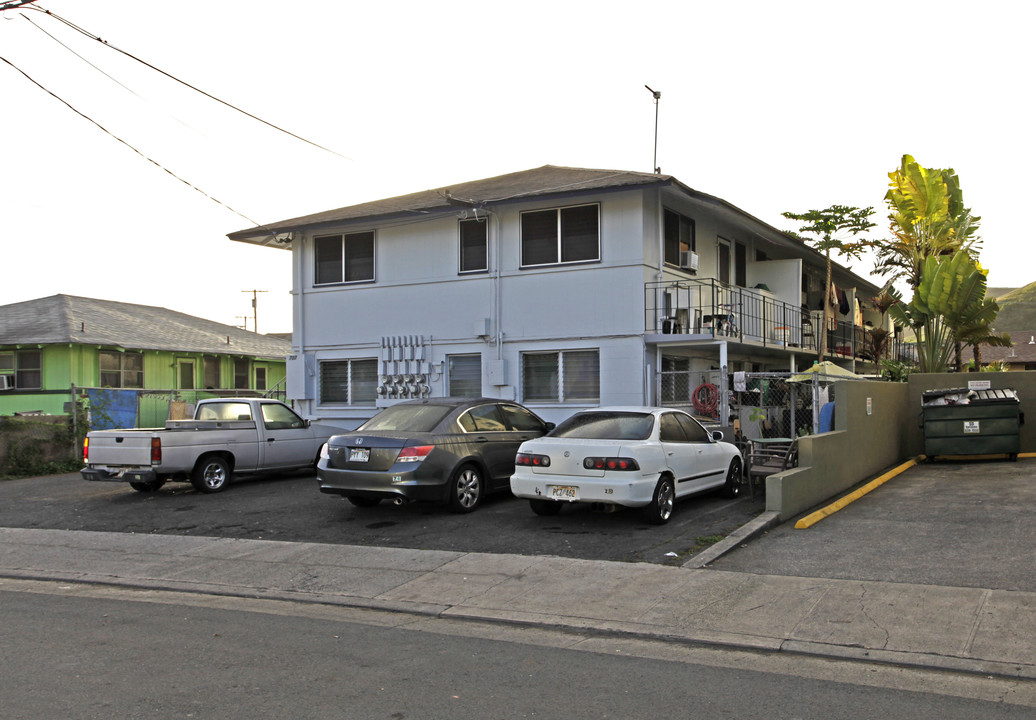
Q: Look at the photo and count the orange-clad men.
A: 0